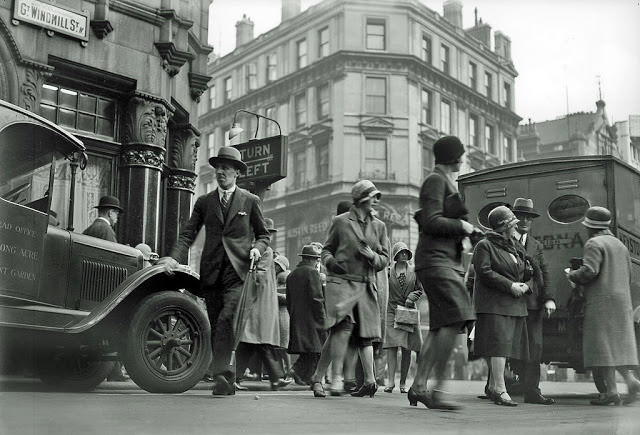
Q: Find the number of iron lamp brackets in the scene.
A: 1